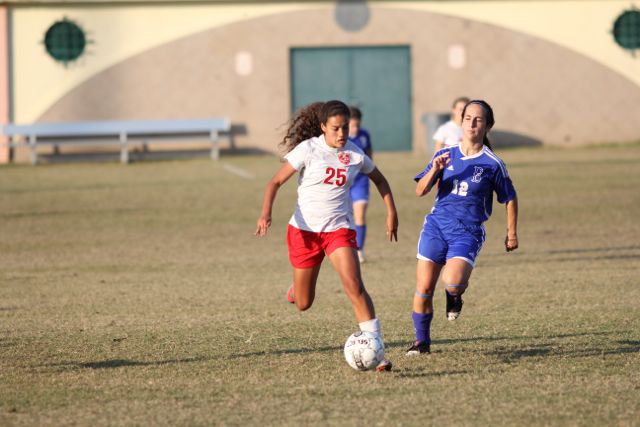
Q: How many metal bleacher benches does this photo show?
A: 1